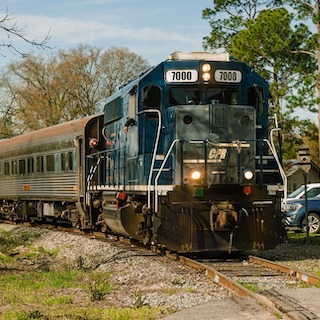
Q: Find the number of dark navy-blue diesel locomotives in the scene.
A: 1